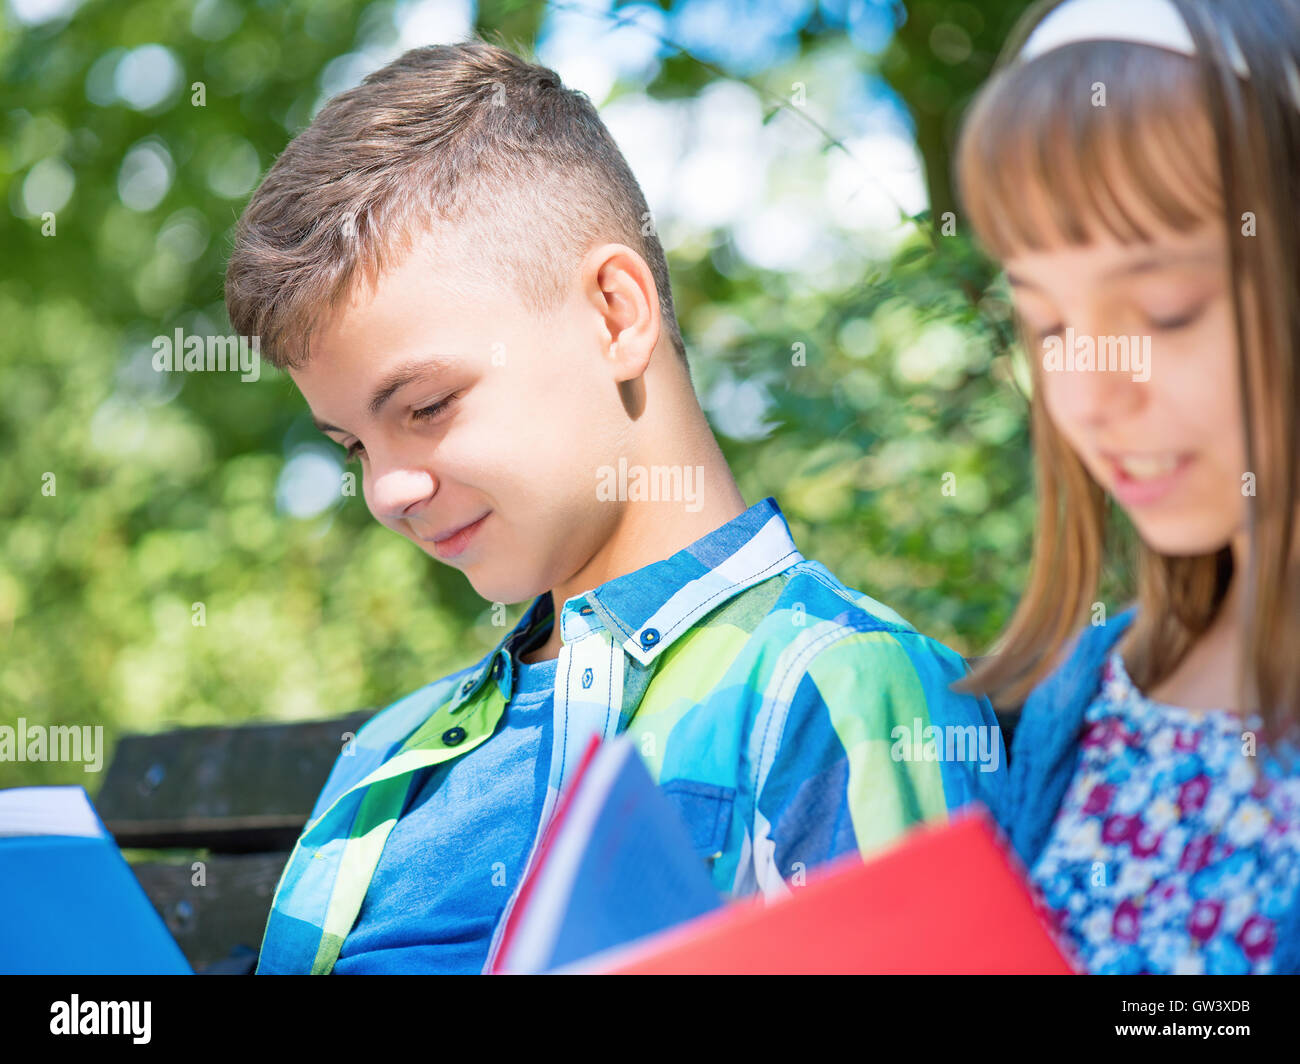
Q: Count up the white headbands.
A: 1